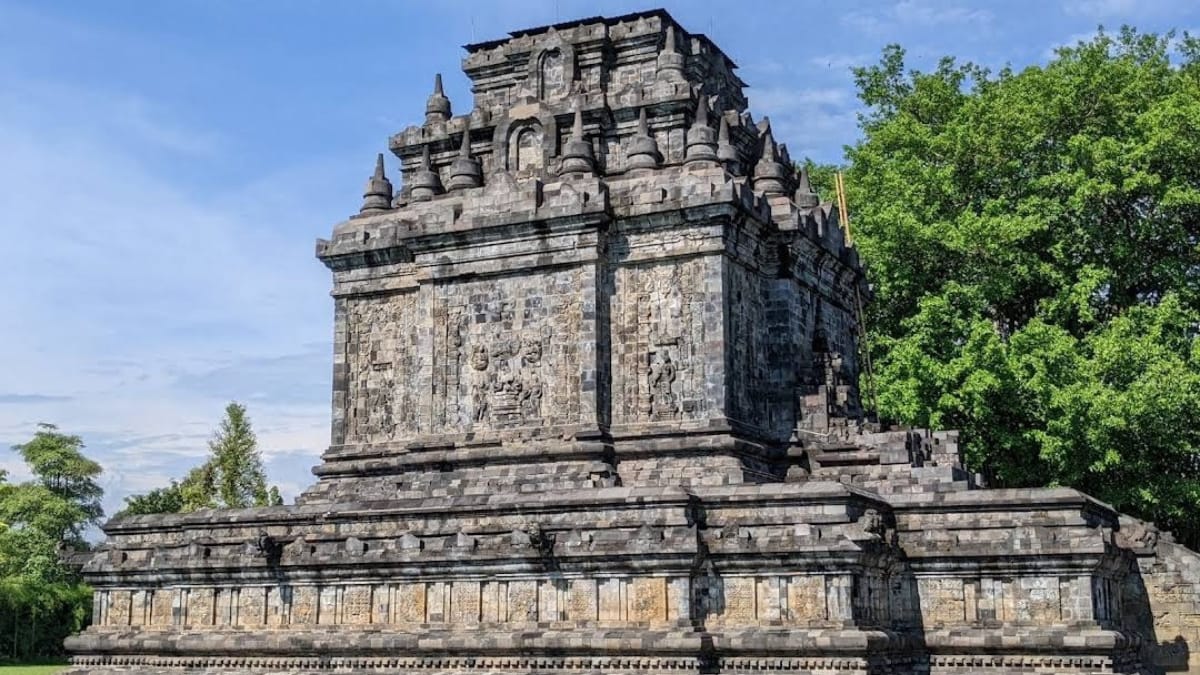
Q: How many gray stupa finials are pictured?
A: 11